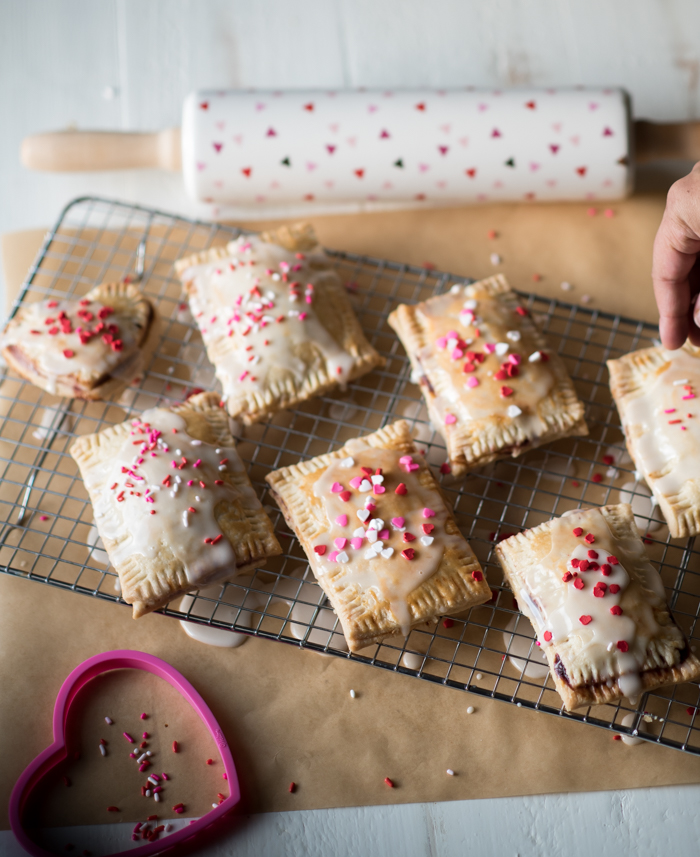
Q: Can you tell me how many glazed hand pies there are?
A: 7